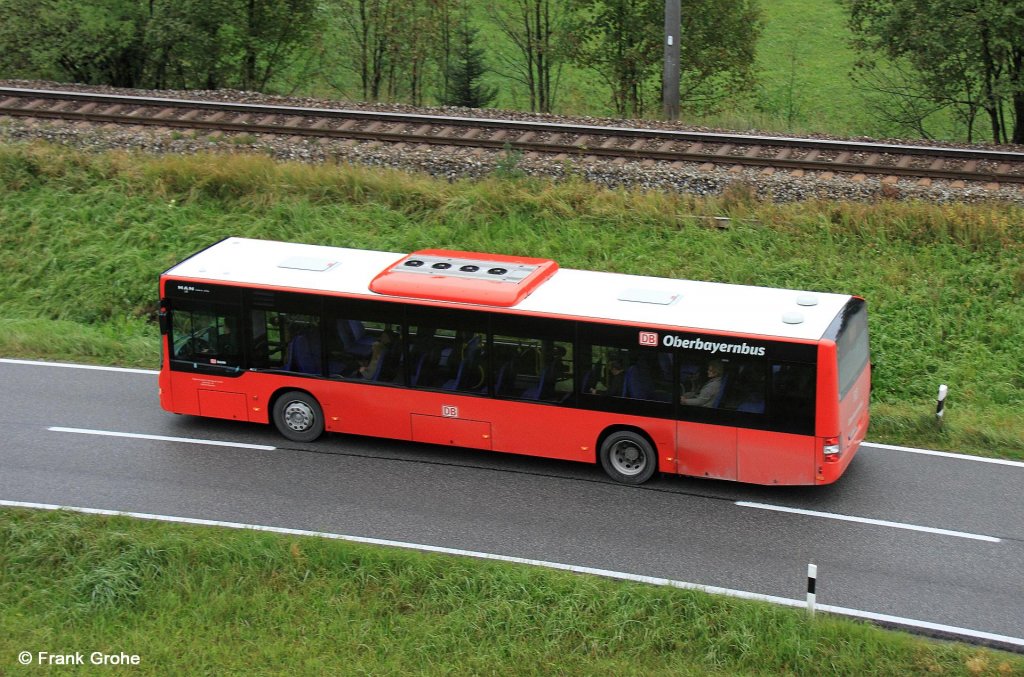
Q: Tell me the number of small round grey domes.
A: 2